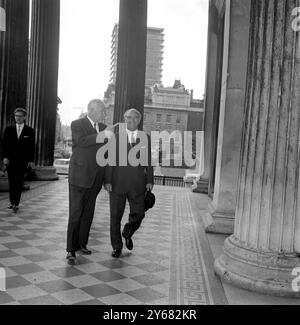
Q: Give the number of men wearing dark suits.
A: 3